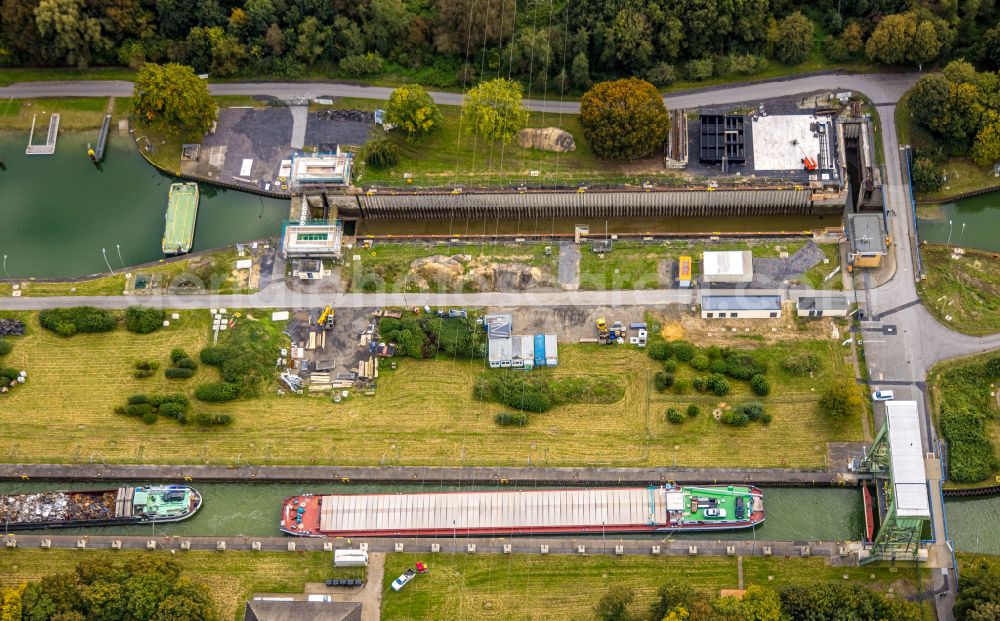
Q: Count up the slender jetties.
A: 2